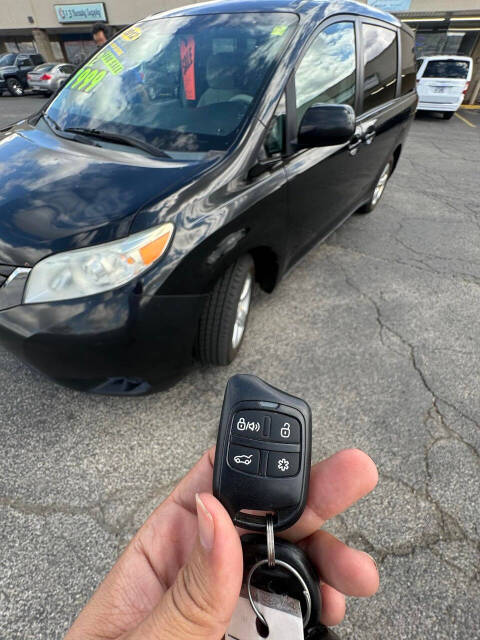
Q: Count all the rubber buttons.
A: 4